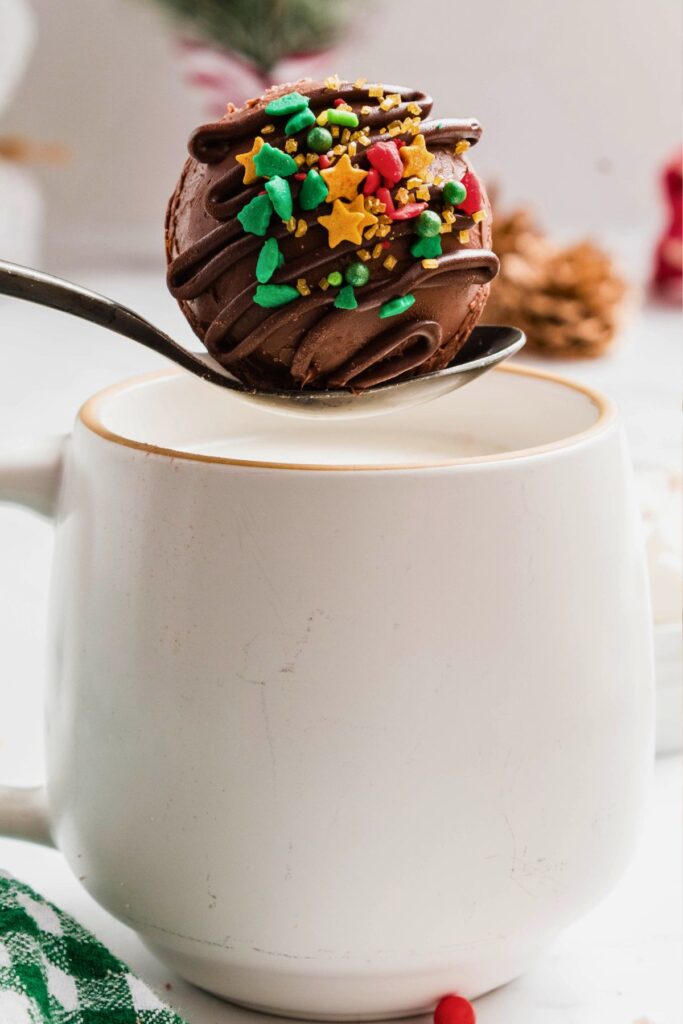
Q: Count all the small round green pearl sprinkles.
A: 4